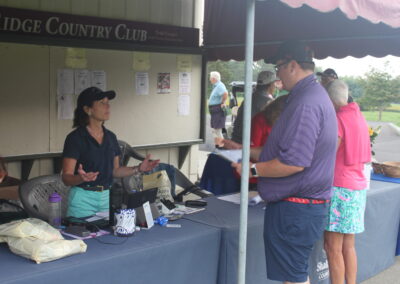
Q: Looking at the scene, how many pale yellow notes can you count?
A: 3